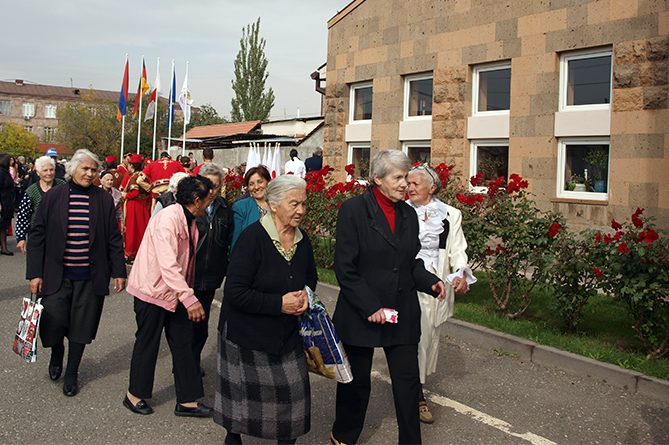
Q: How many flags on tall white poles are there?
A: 5